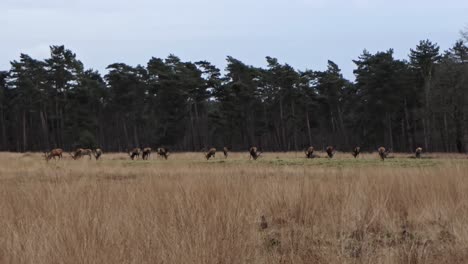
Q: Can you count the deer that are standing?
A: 14